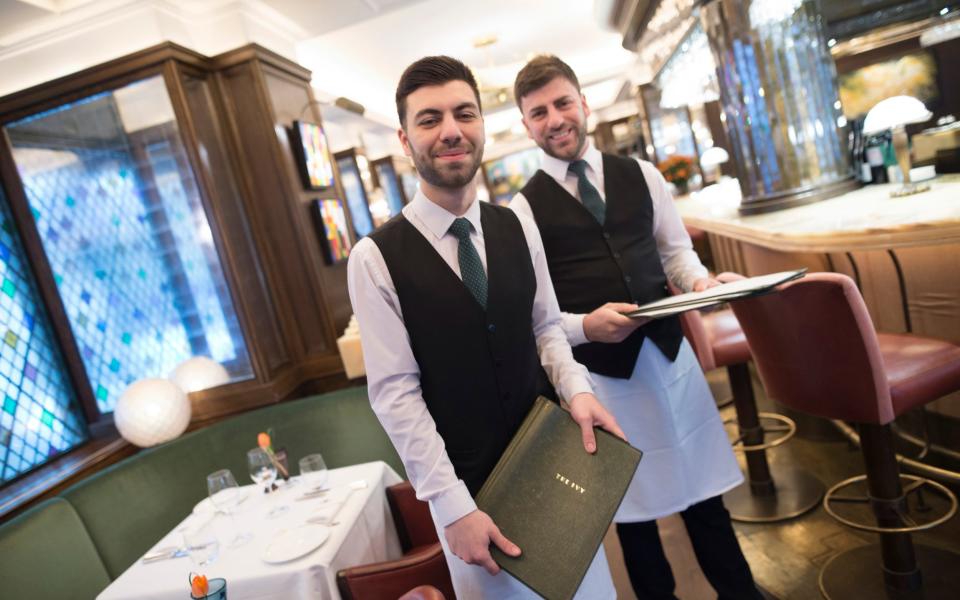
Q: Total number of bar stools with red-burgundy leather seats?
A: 2